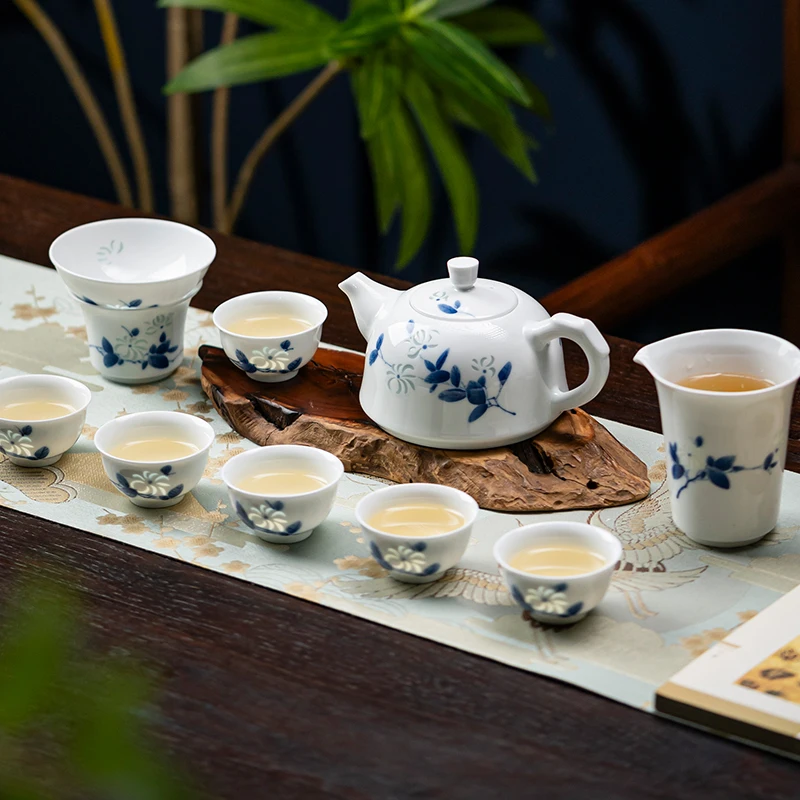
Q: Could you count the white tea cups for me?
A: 6